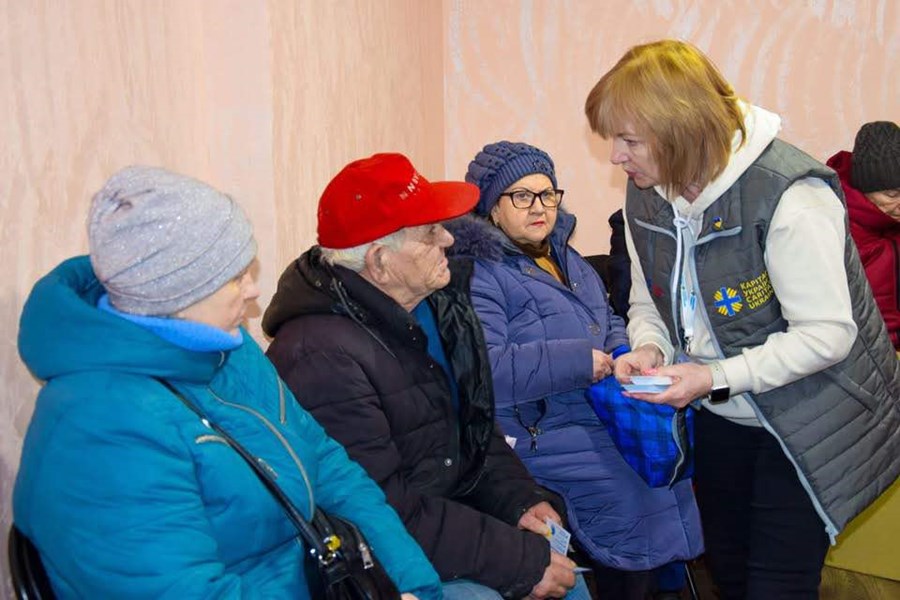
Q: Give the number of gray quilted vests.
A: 1